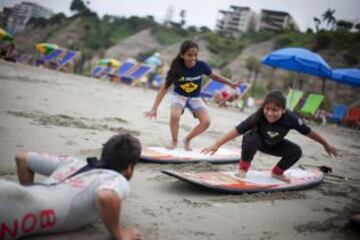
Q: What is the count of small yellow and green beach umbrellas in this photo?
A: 3